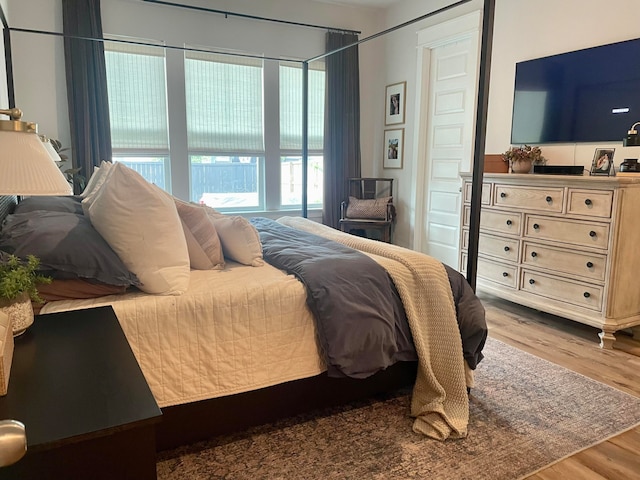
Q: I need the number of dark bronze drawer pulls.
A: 12